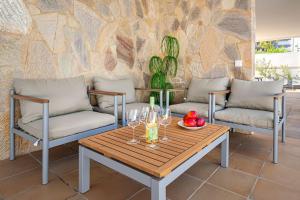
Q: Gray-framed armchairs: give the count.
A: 4